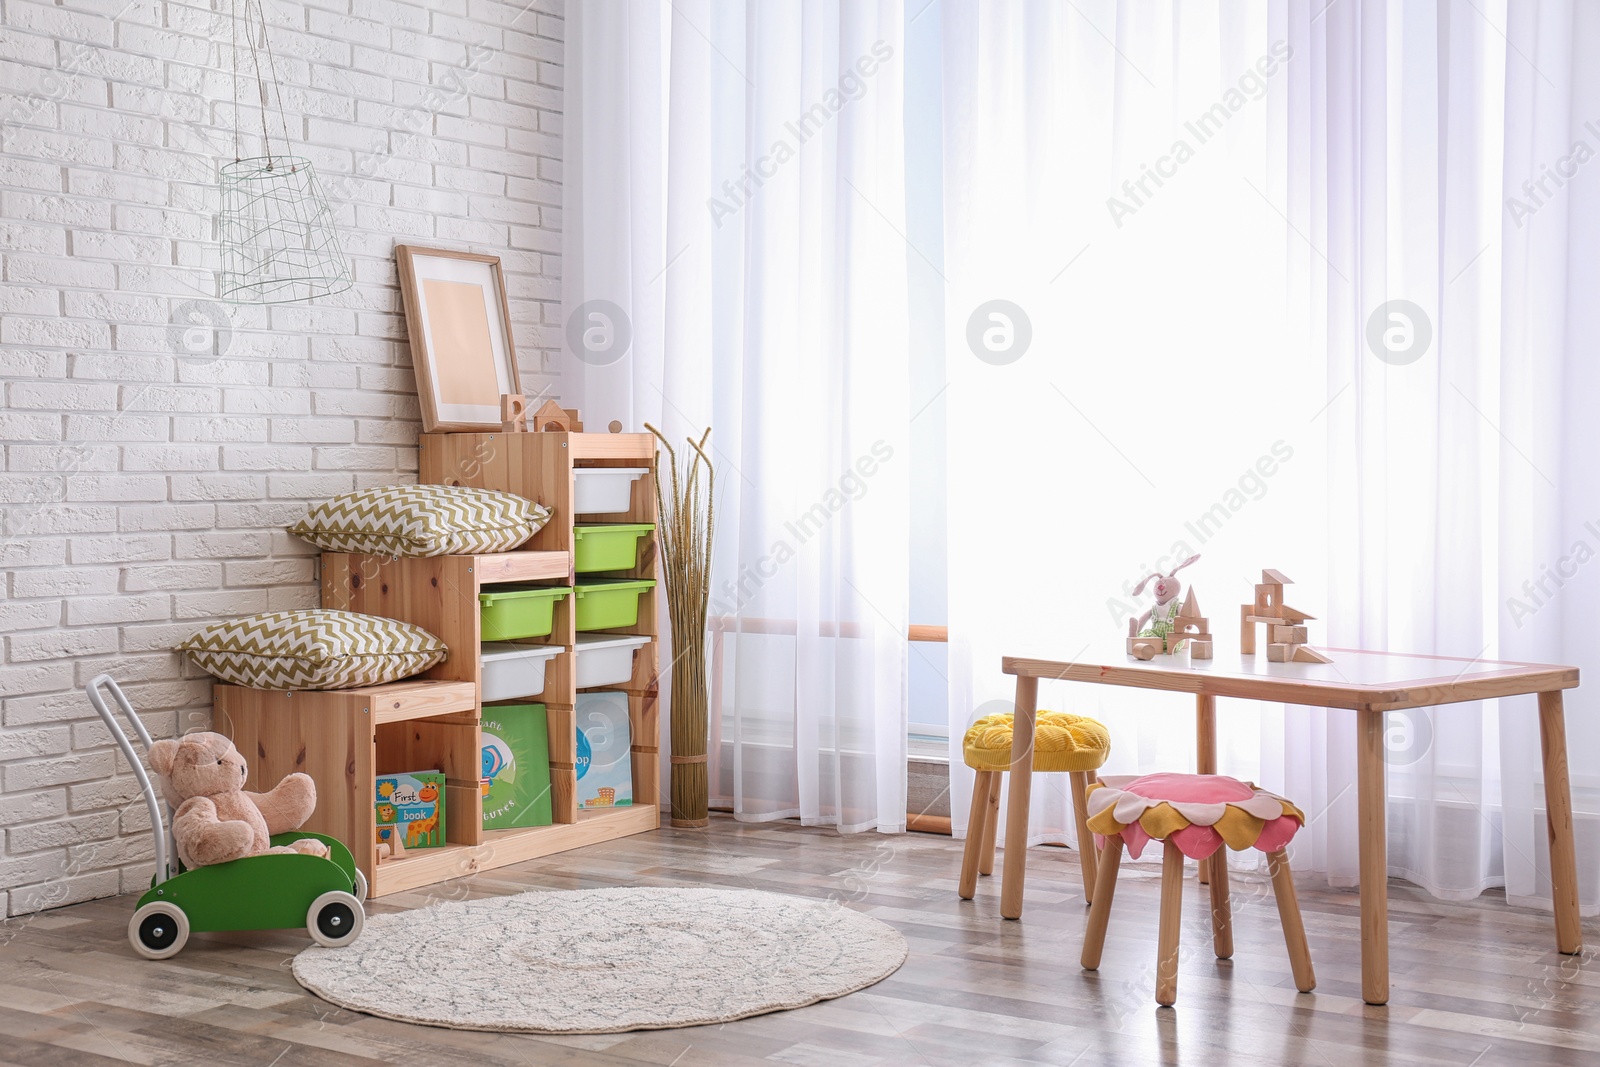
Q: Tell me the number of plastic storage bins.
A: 6